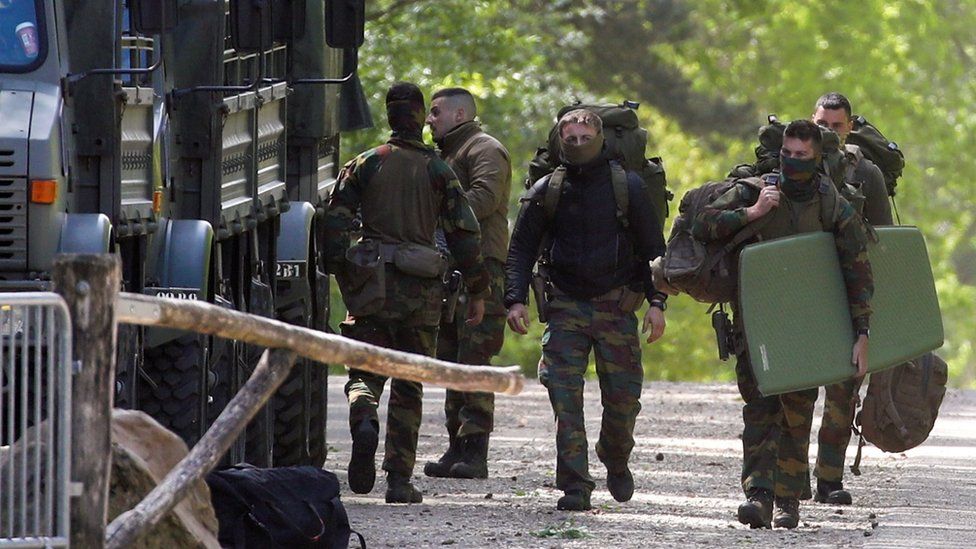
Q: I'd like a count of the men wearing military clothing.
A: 5